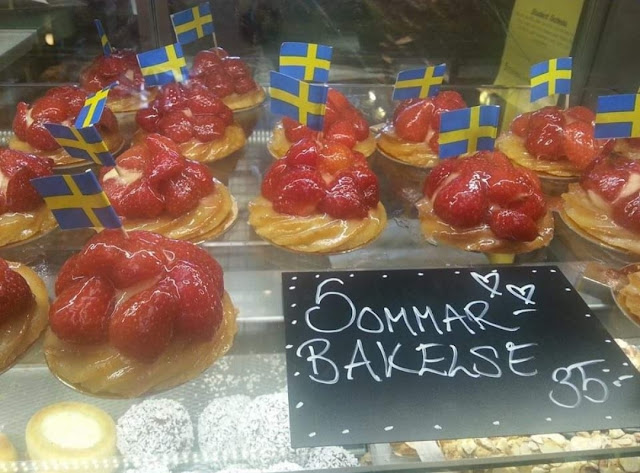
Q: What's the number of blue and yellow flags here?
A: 12